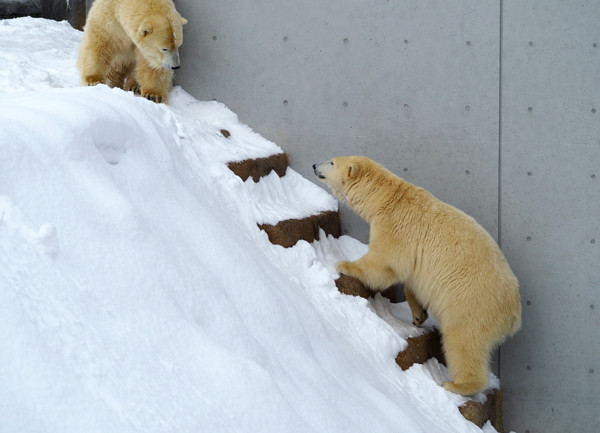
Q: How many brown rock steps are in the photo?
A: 5